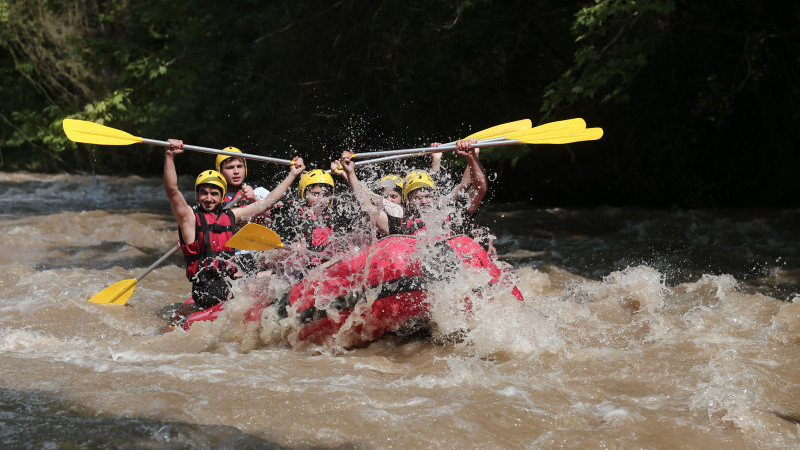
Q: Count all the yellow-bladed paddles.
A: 6